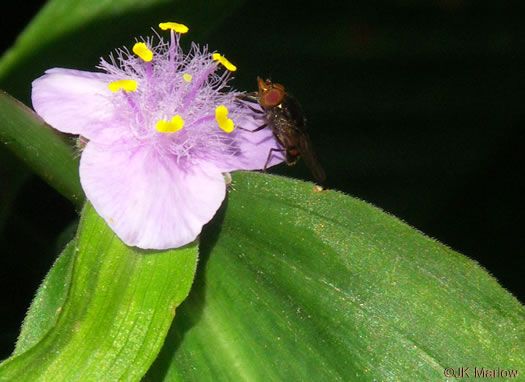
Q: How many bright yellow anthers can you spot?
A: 6